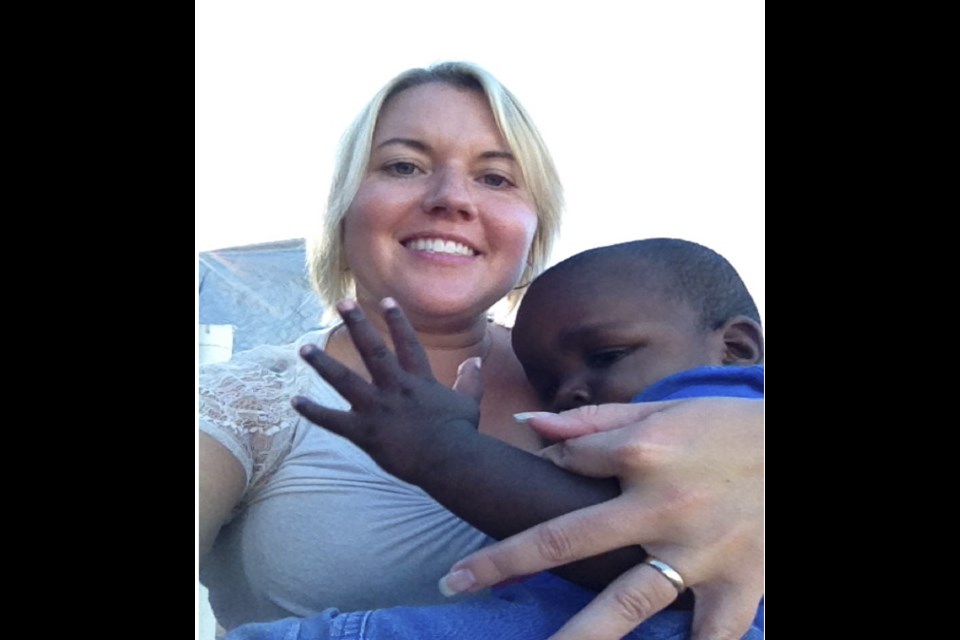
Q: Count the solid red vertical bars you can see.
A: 0